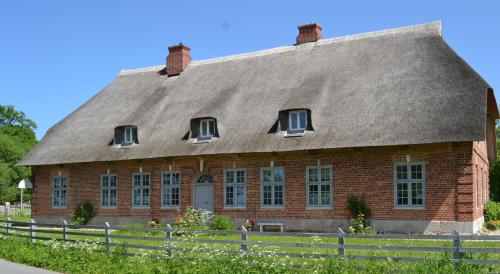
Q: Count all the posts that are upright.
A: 8